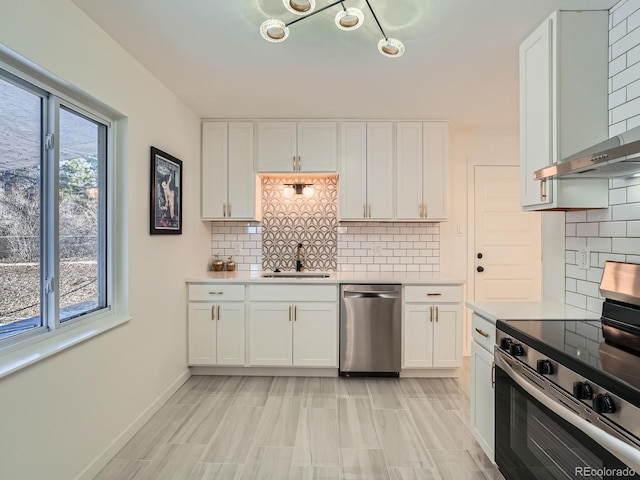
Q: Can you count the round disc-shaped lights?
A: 4